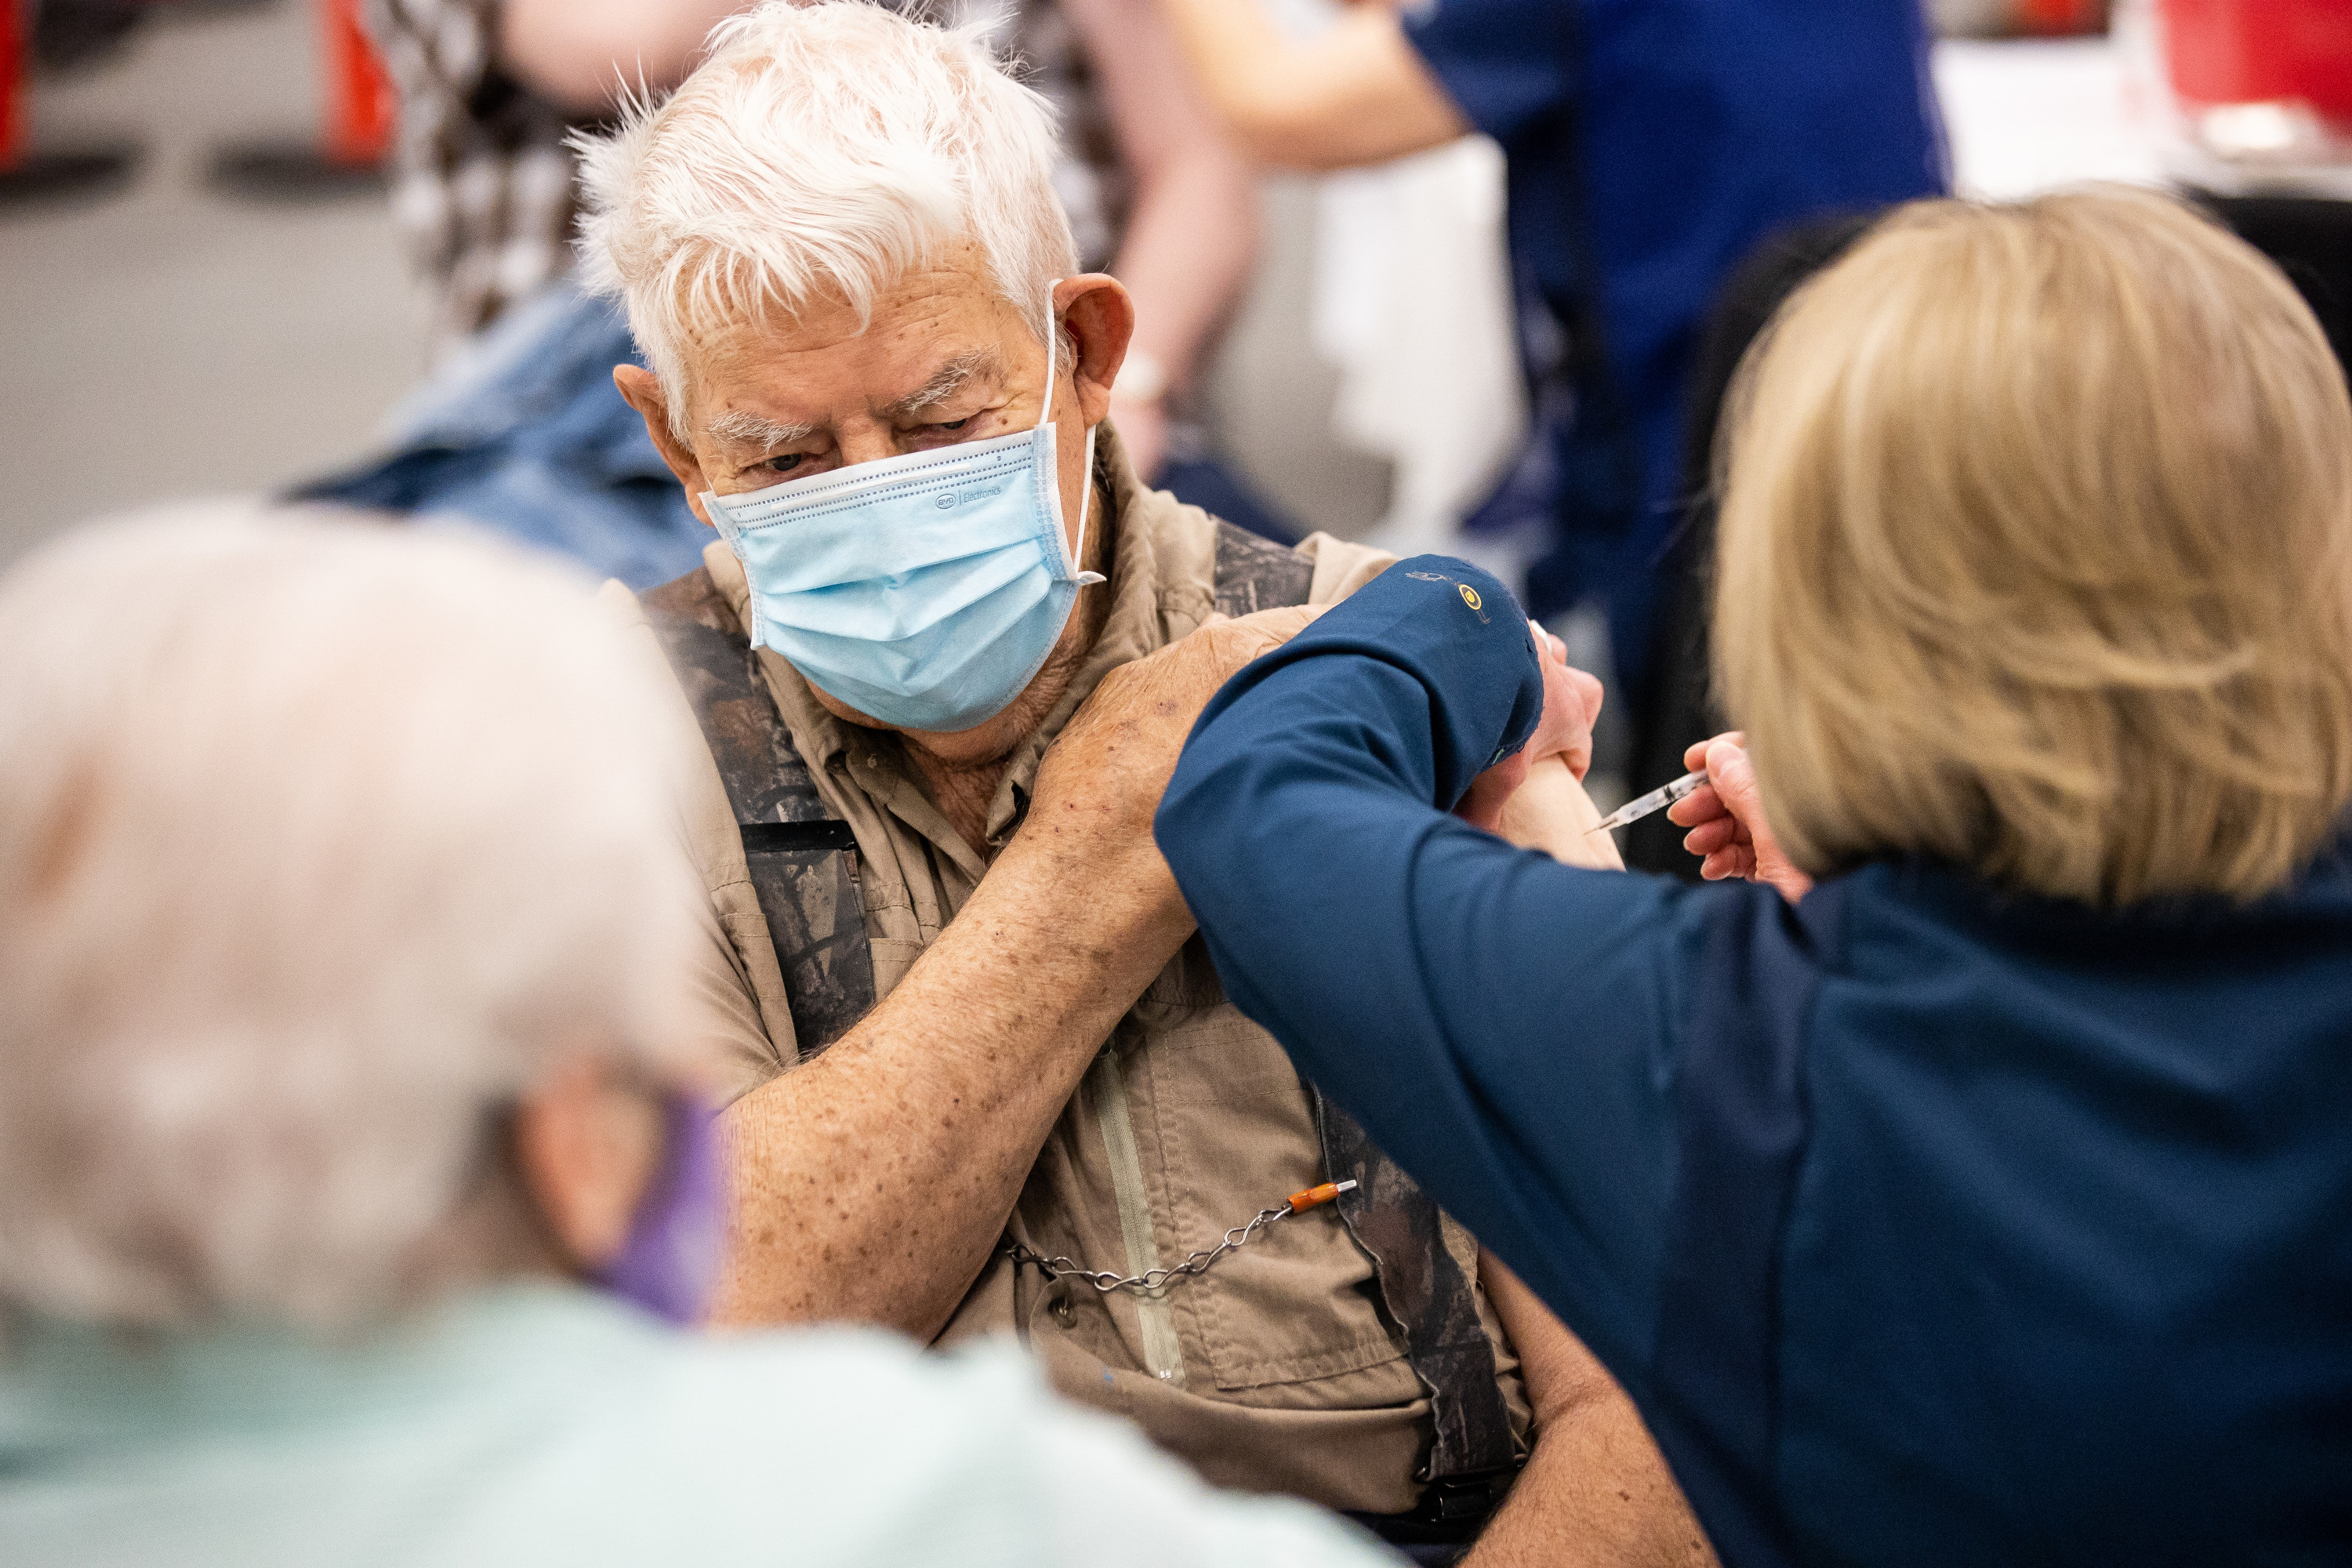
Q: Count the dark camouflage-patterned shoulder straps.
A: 2